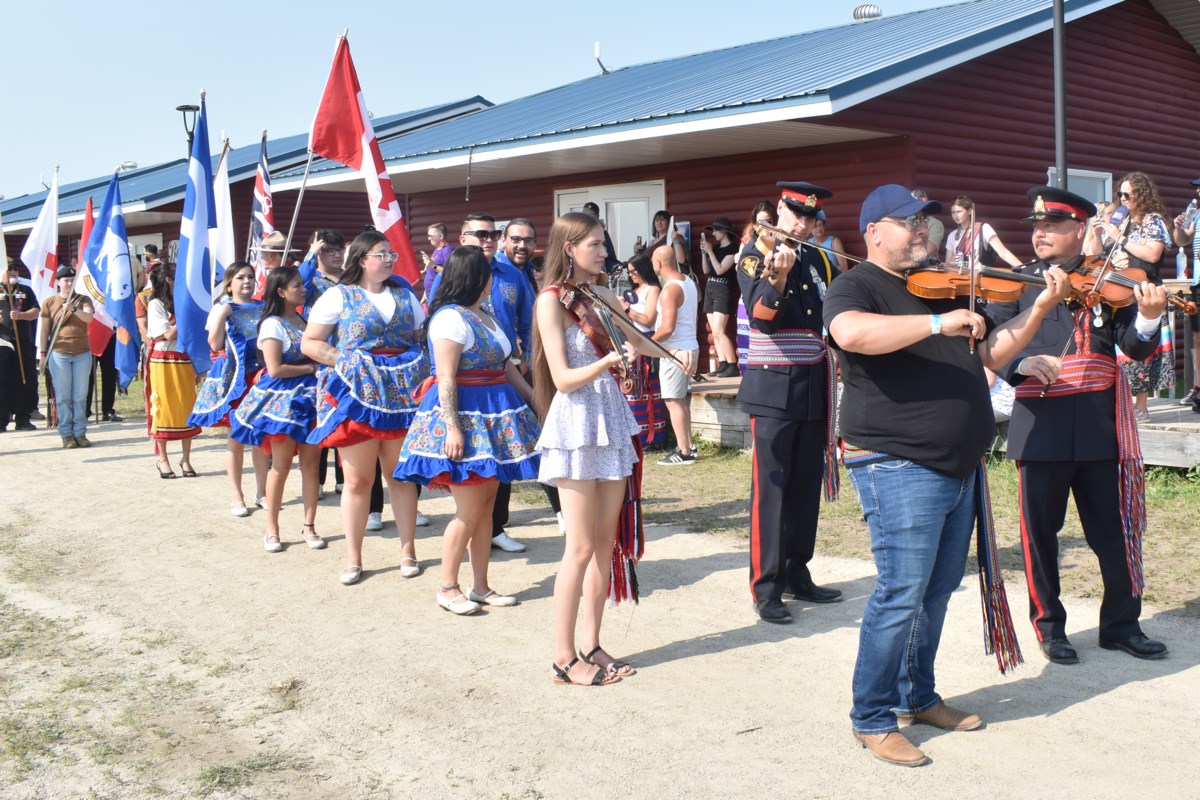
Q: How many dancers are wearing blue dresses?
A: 4